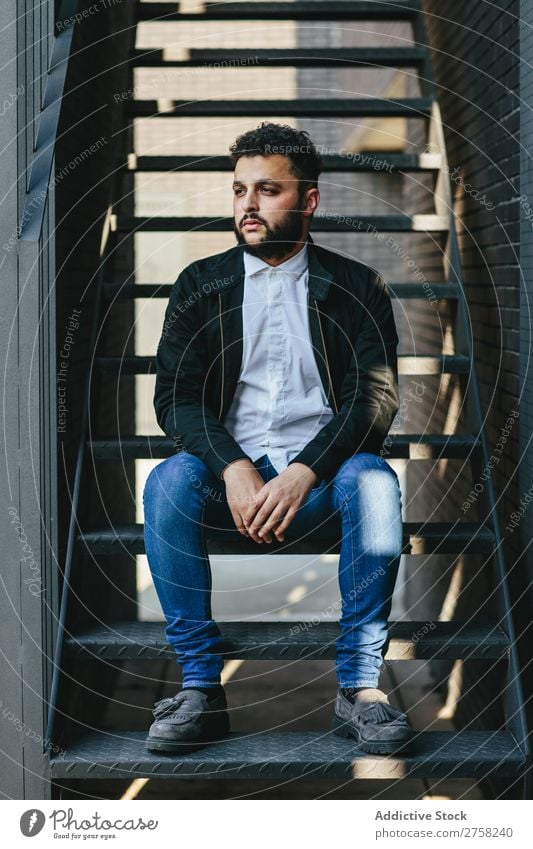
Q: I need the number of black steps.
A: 11